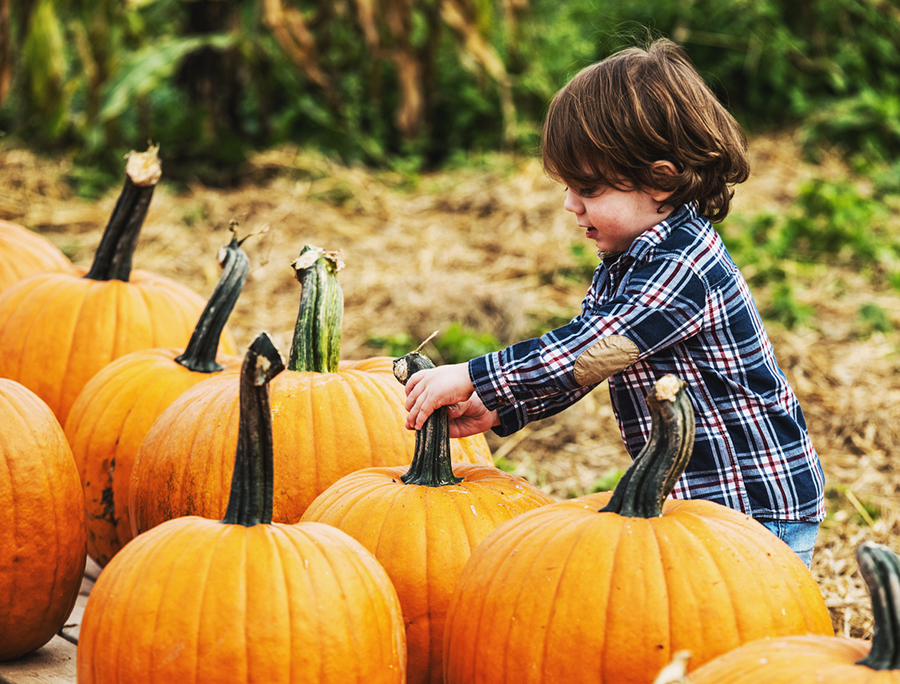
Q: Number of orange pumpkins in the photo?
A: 9